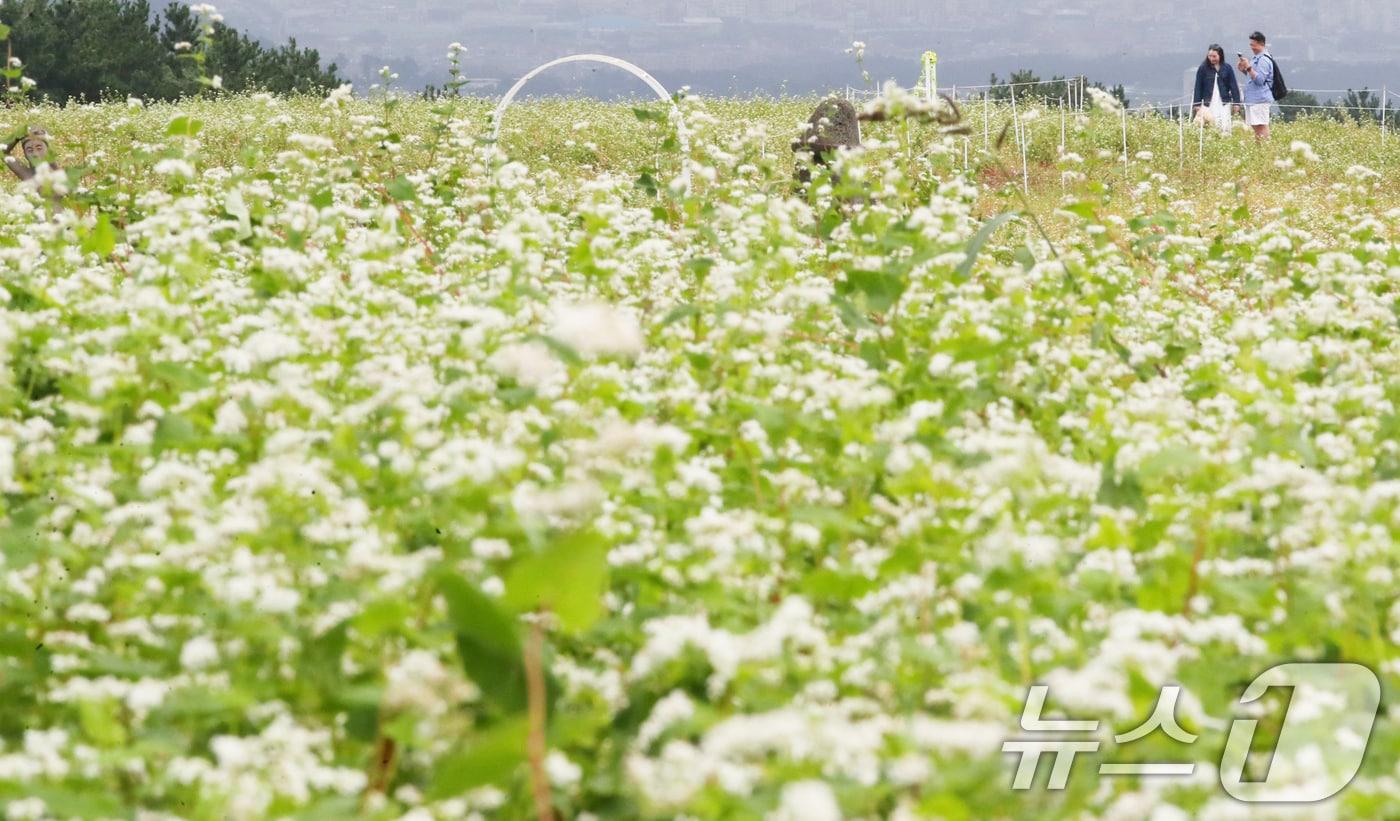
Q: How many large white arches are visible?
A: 1